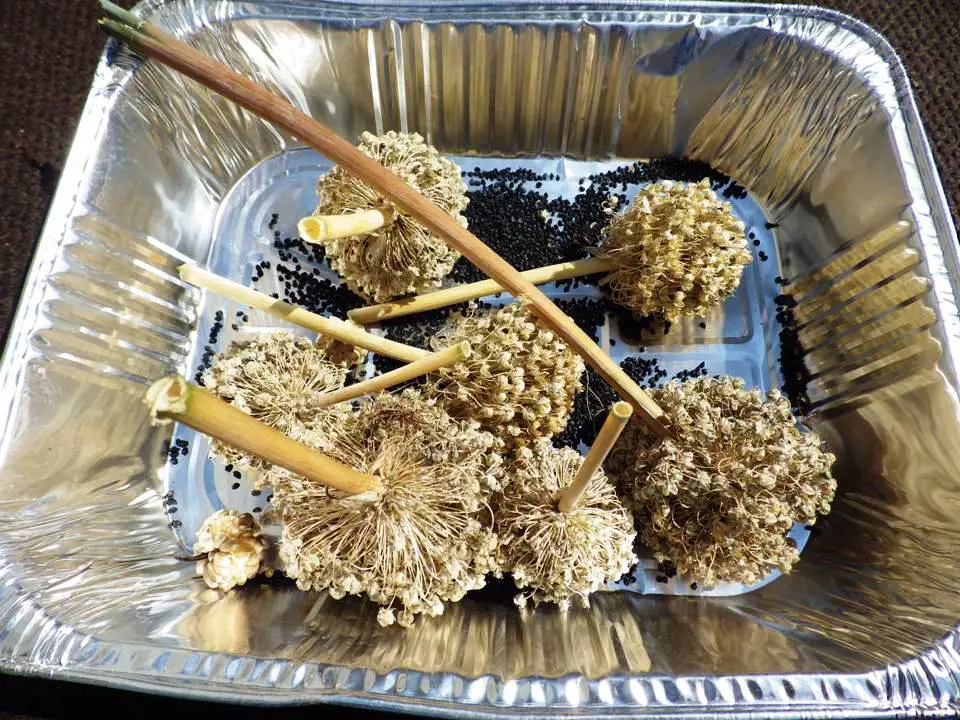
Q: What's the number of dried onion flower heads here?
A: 7